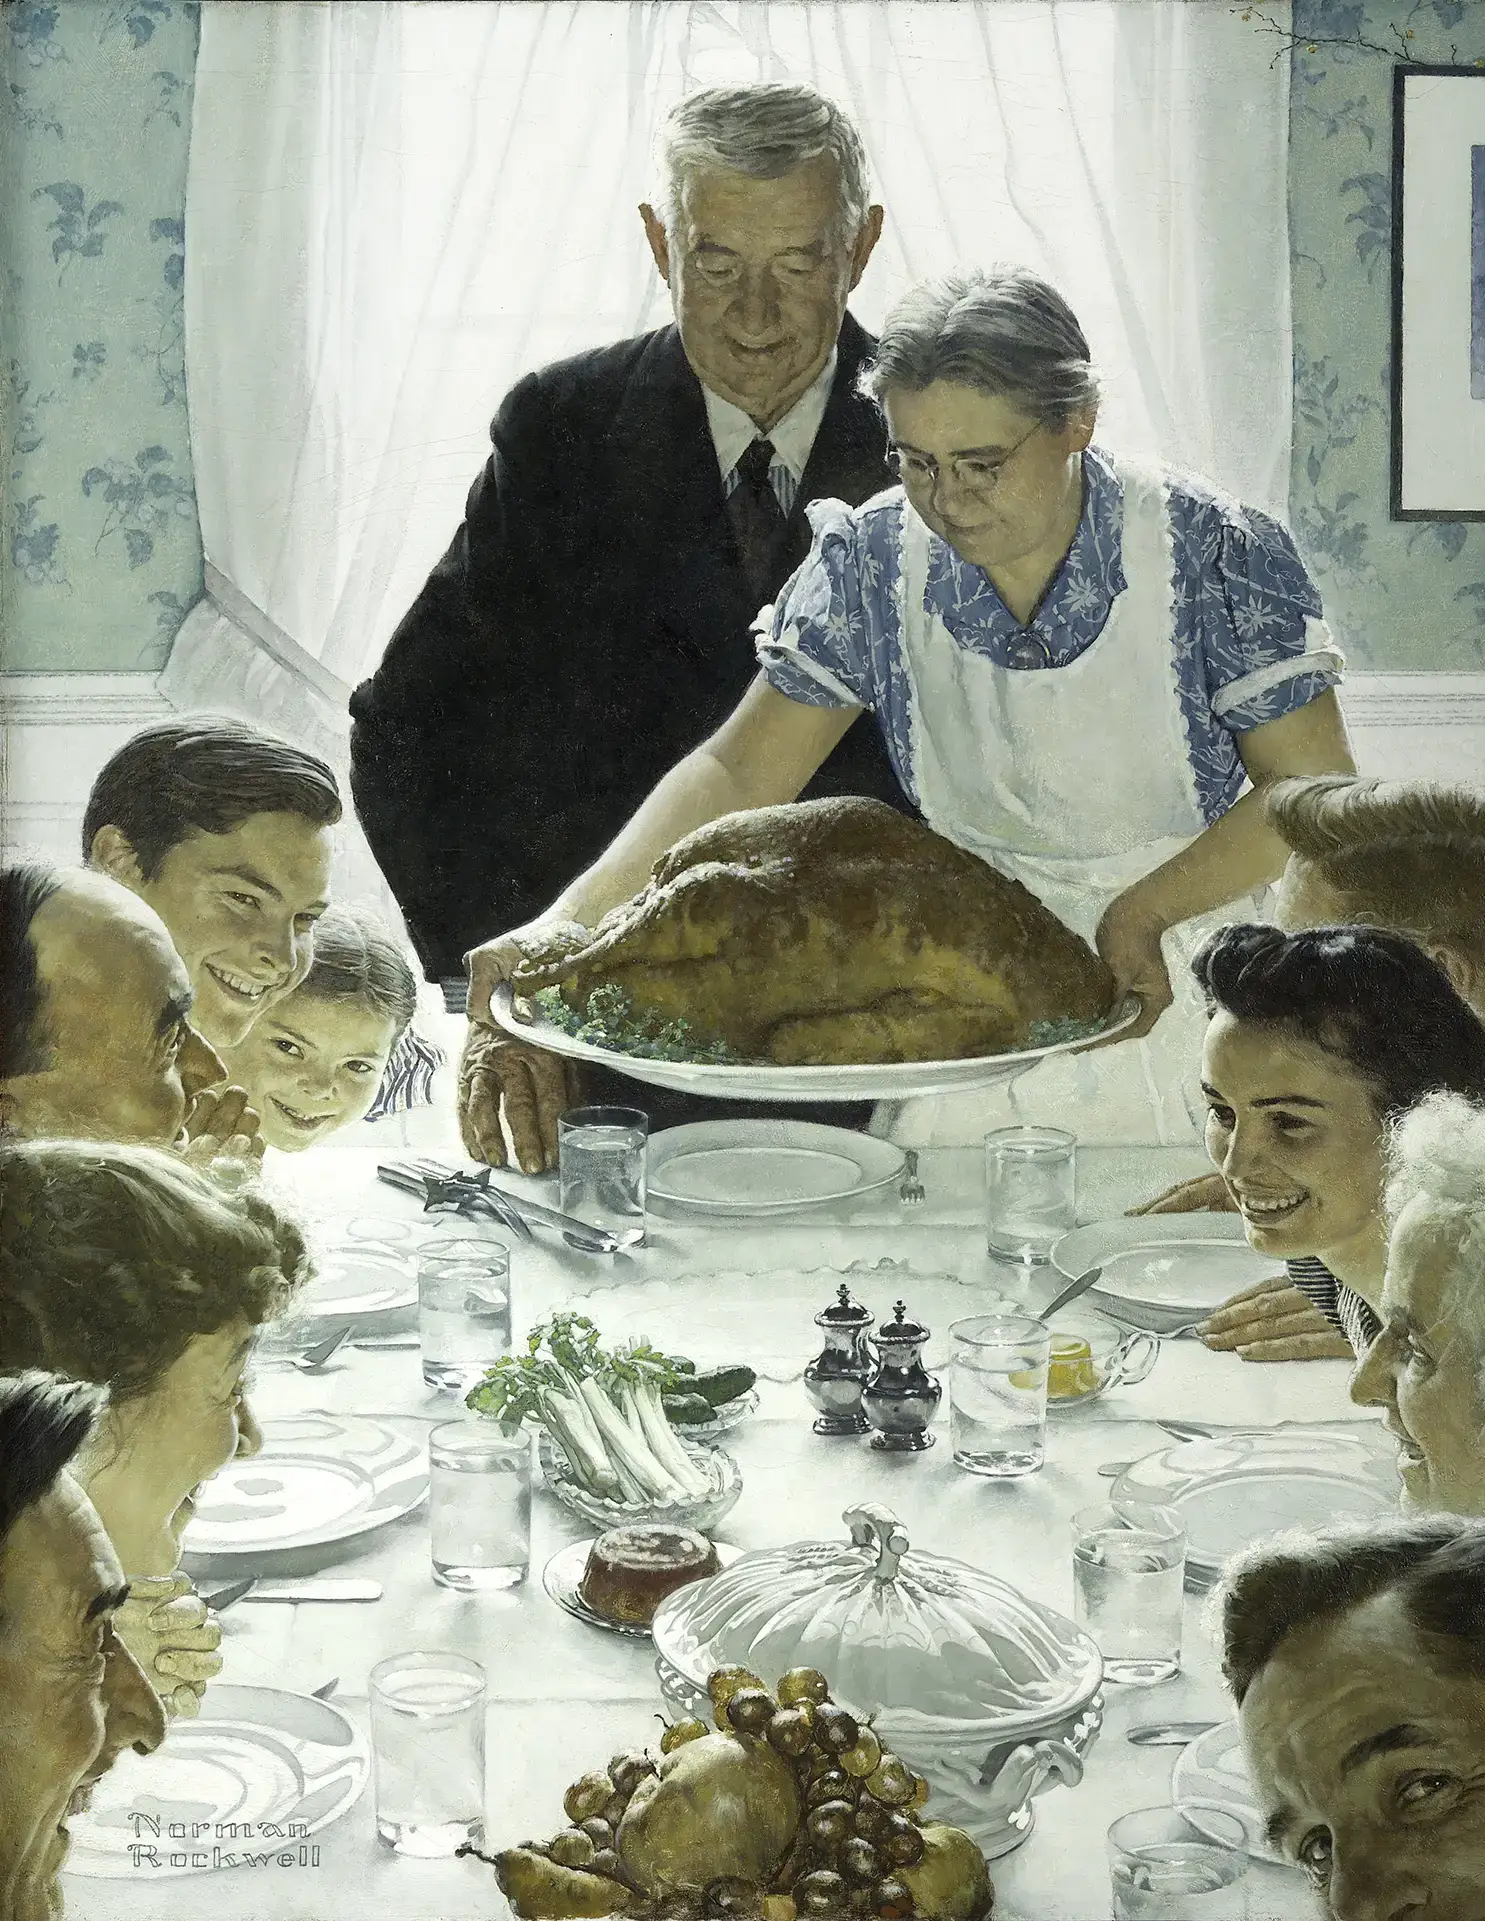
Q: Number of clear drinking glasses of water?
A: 8